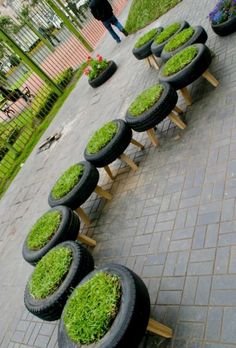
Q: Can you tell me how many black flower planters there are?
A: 2